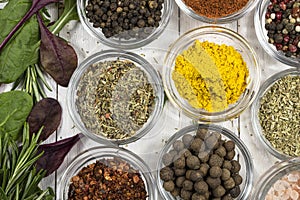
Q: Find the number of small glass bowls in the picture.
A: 9